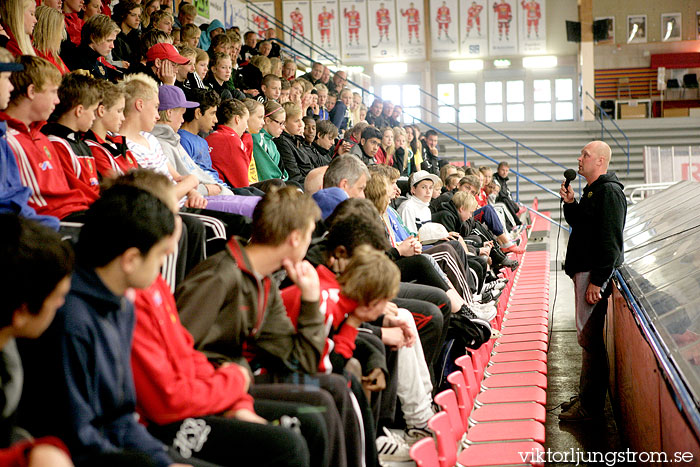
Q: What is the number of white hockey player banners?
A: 10